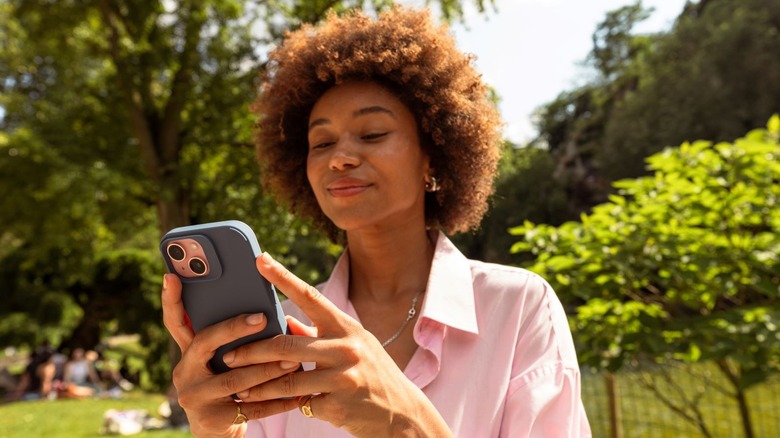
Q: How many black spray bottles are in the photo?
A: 0